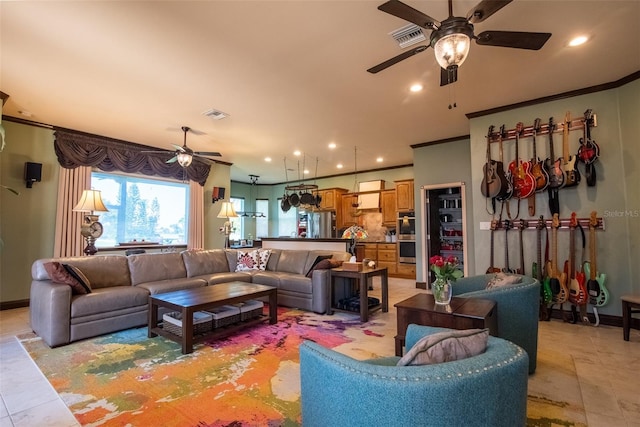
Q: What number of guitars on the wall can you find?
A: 14